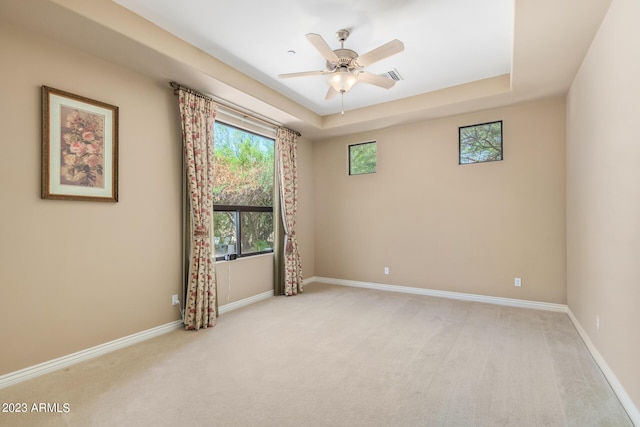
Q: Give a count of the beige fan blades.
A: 5